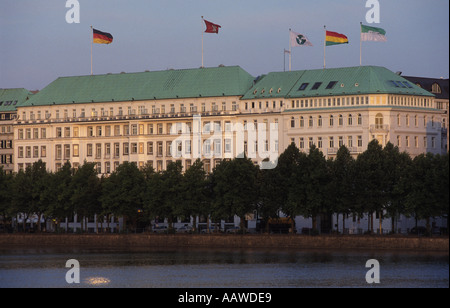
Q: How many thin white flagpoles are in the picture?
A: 5